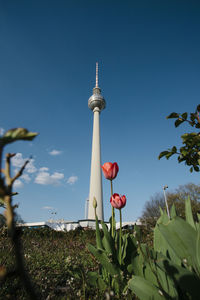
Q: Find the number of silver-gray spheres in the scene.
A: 1